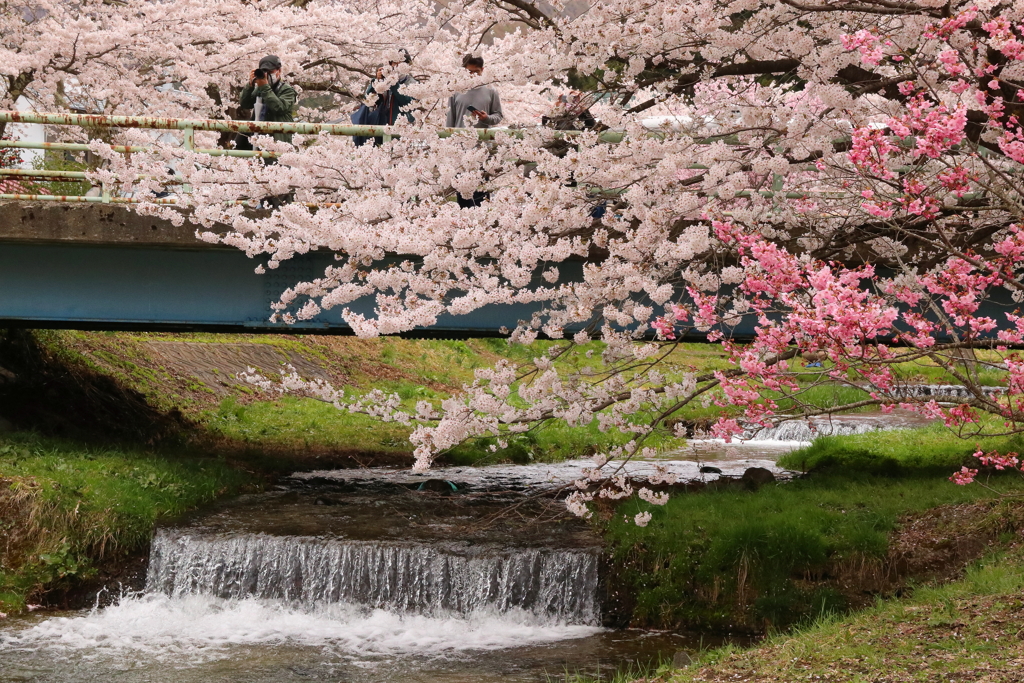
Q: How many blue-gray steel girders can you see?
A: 1